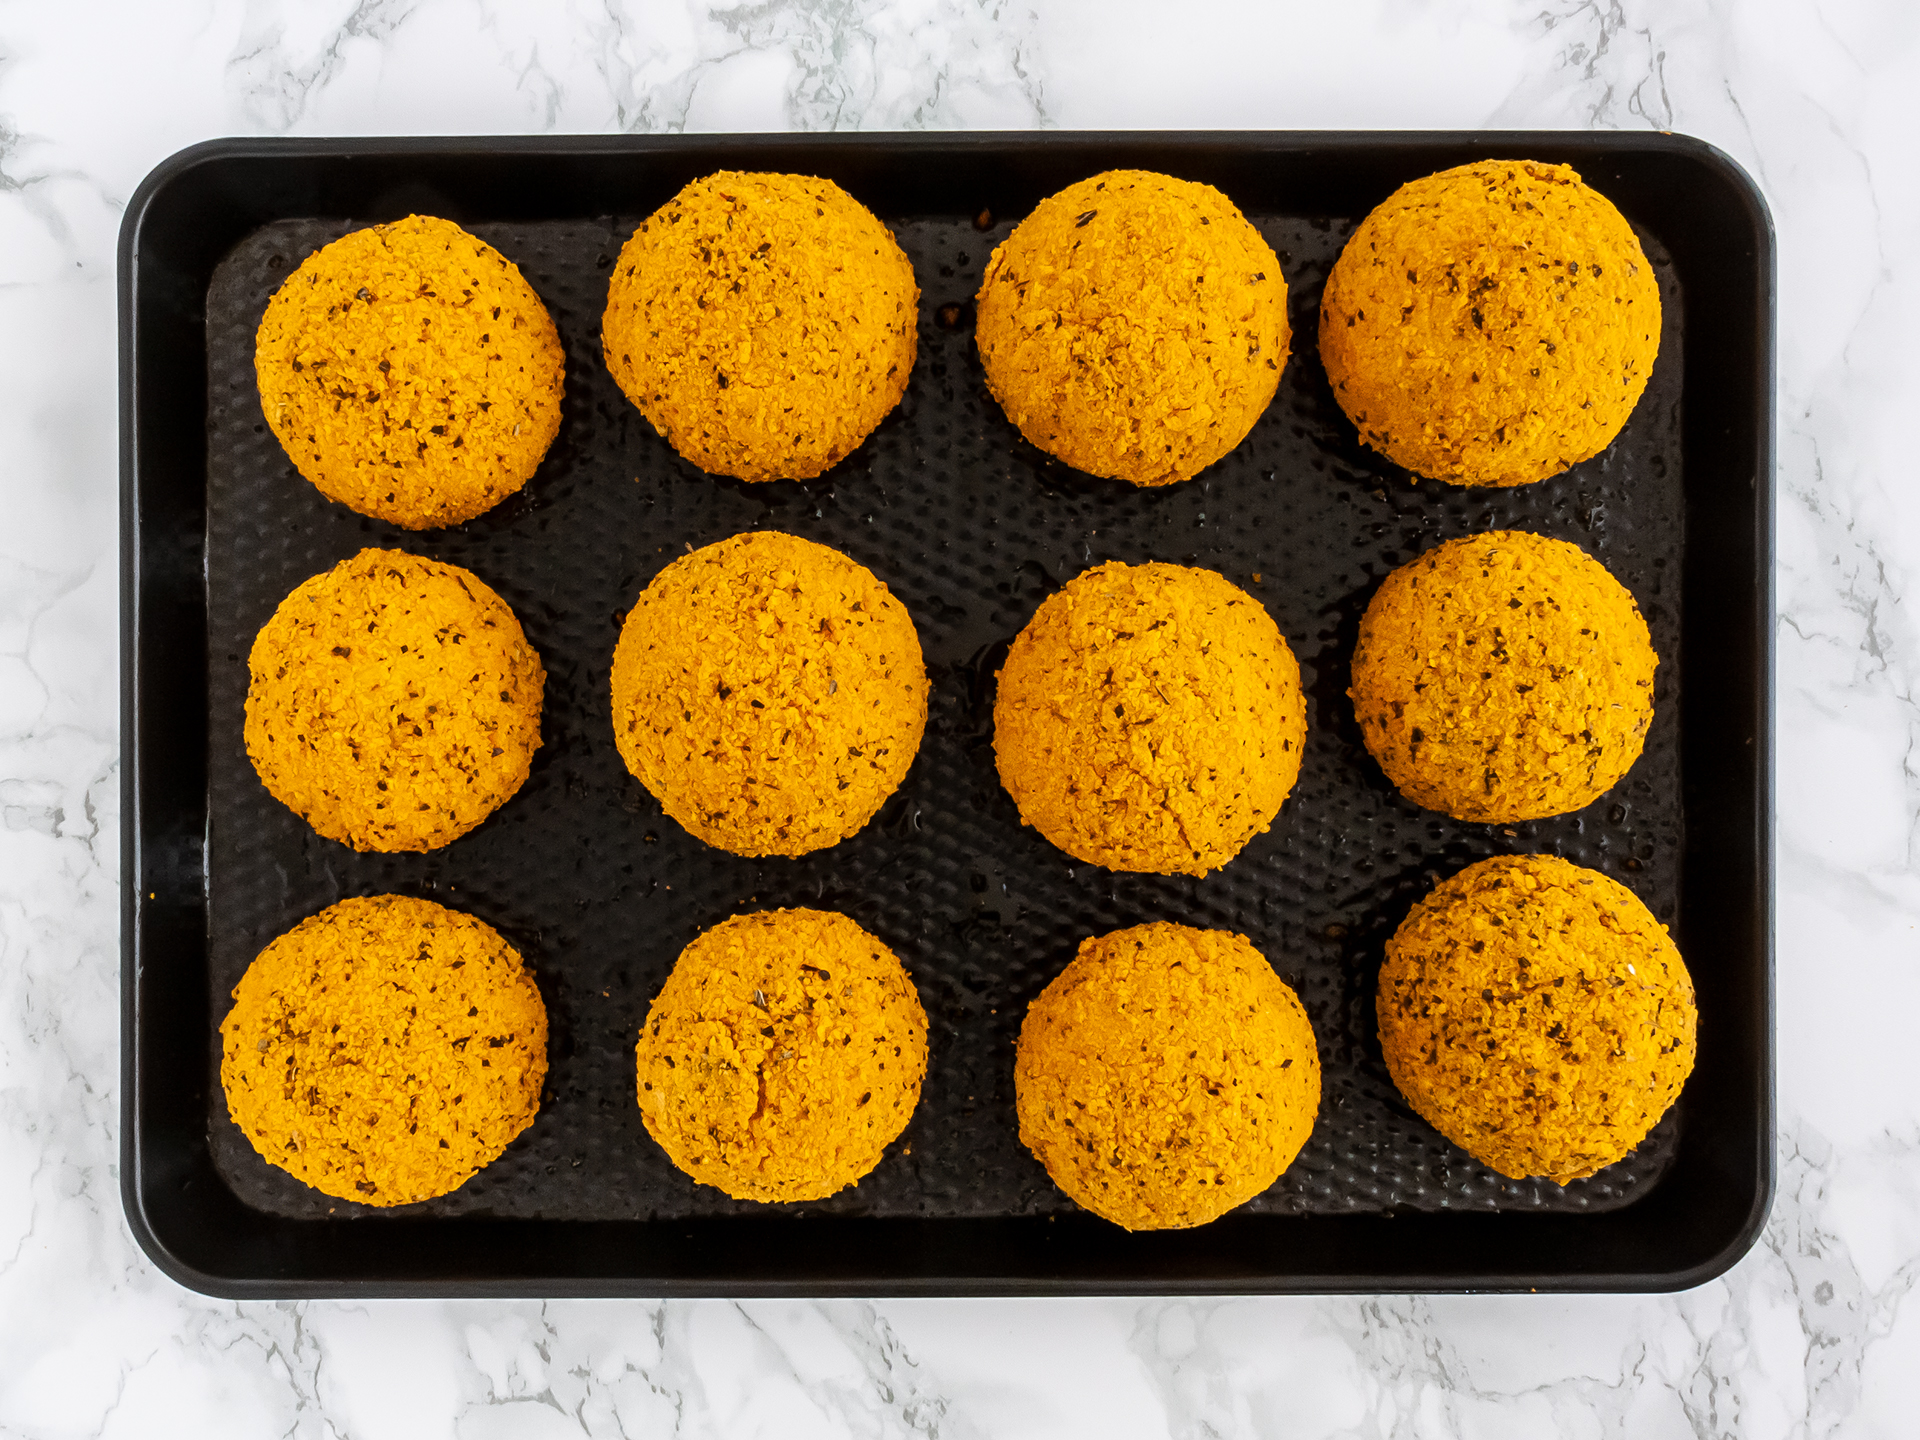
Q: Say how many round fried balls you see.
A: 12